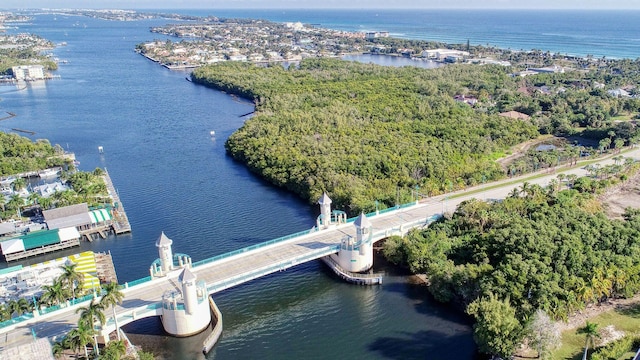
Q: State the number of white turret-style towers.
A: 4